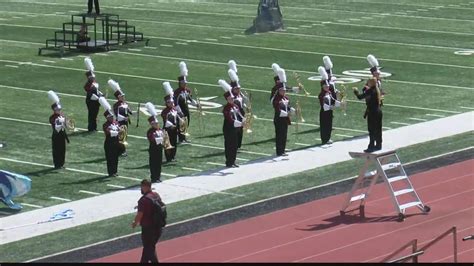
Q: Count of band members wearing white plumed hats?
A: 15